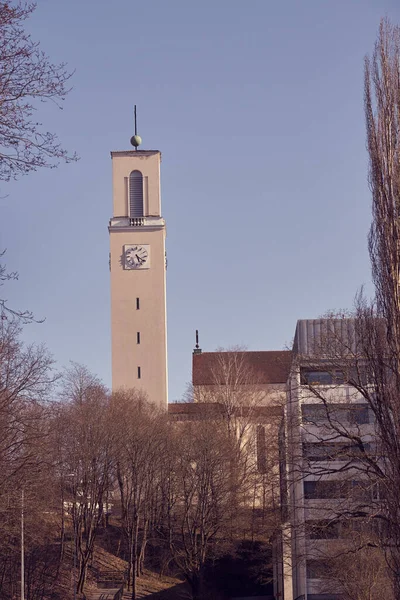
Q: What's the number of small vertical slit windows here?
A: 3